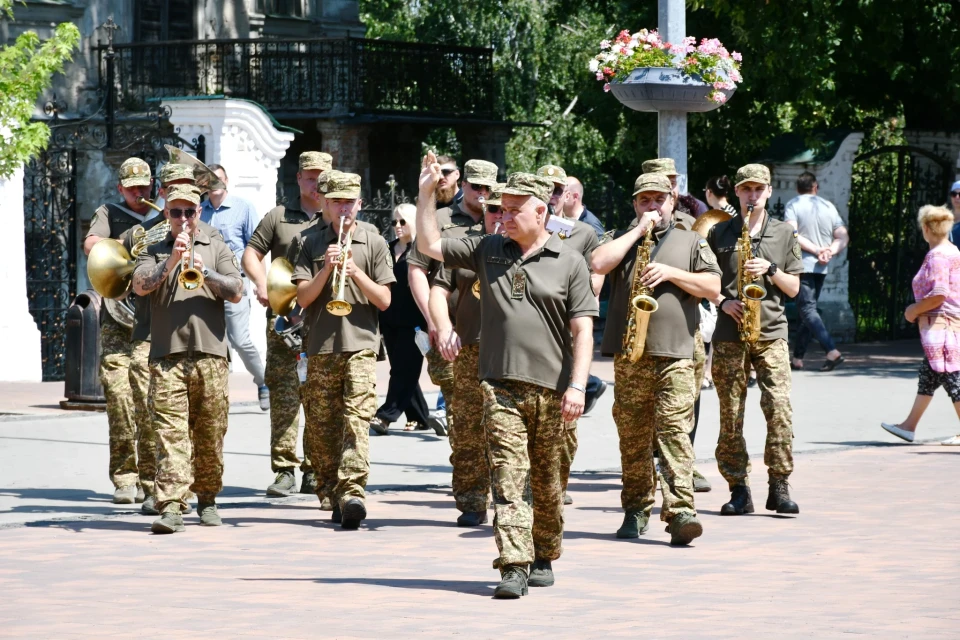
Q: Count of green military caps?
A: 13